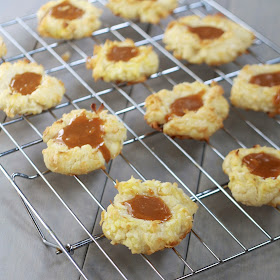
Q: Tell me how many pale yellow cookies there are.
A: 11